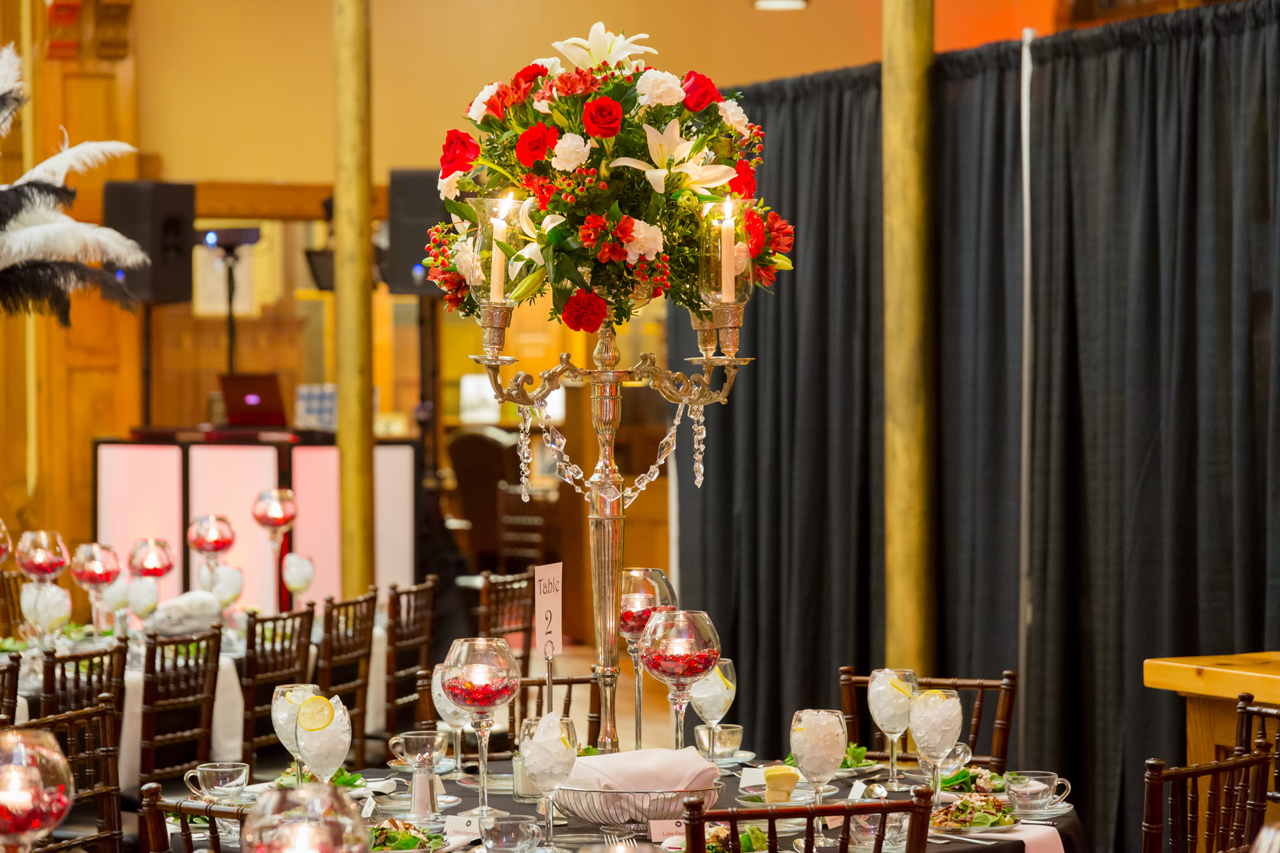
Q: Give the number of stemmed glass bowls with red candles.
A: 11